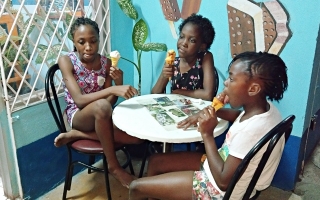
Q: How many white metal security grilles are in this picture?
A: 1